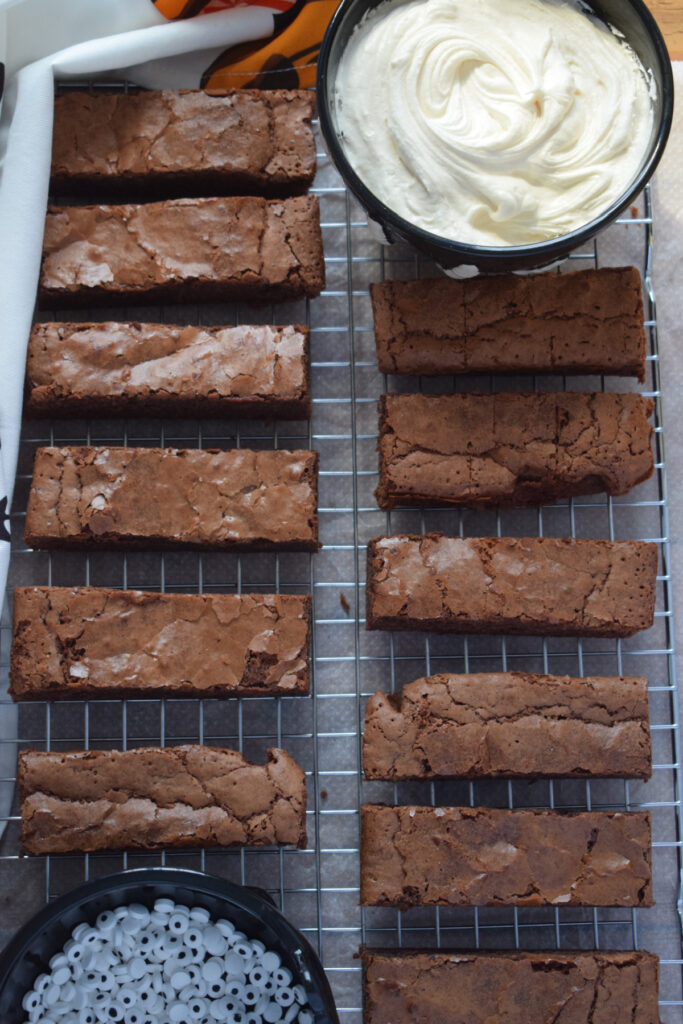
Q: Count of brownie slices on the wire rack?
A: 12